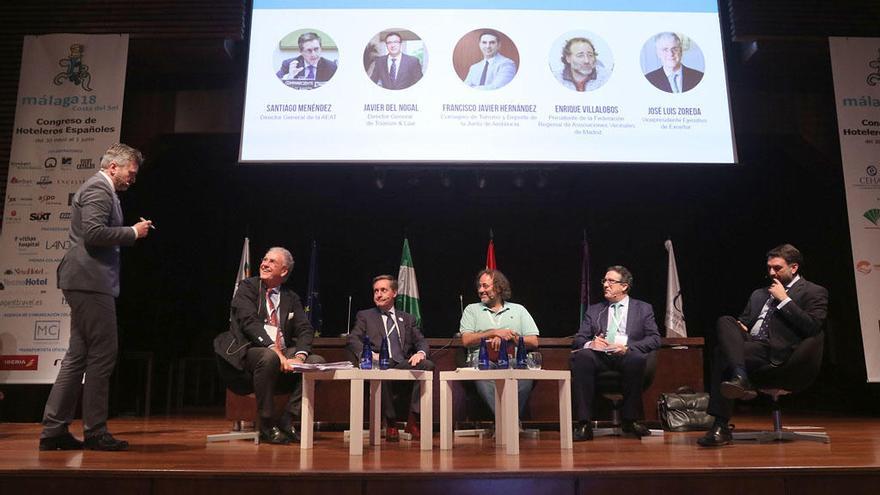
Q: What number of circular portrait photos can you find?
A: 5